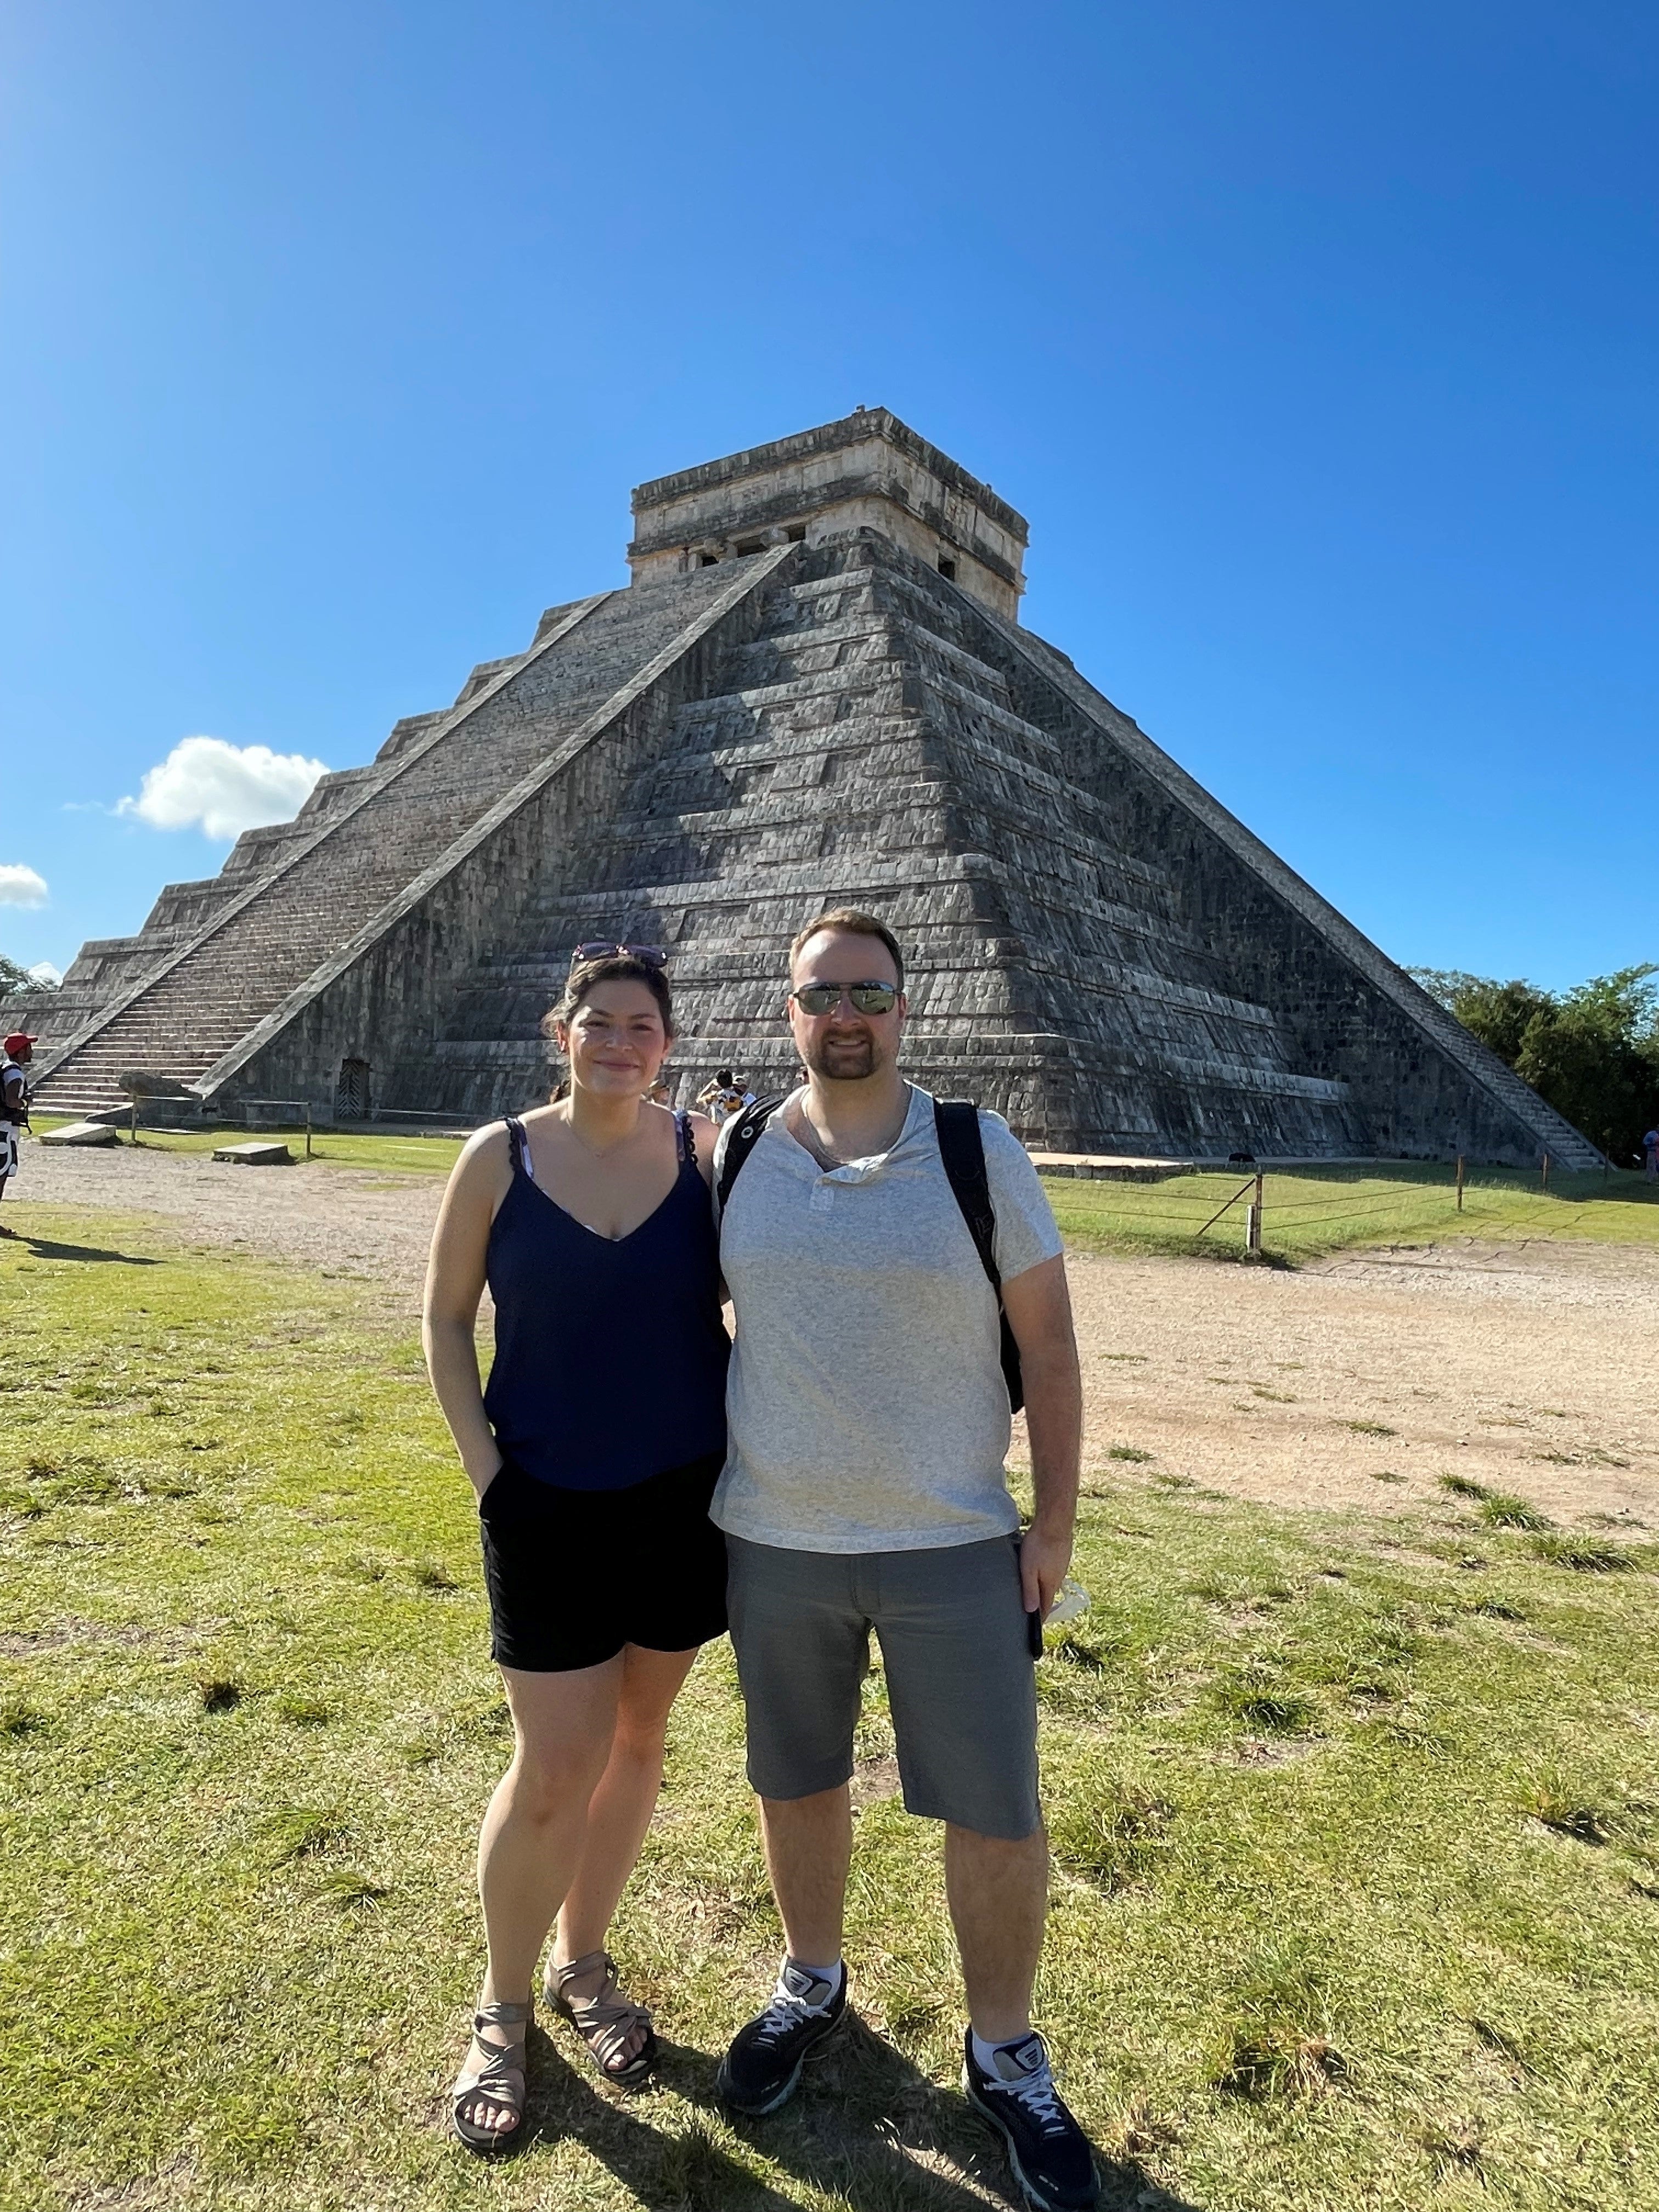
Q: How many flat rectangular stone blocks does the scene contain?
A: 2